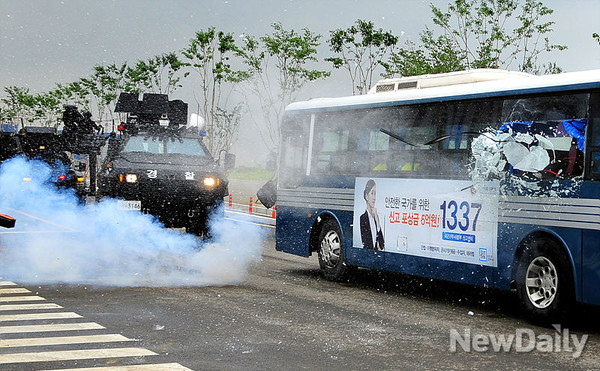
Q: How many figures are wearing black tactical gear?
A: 2